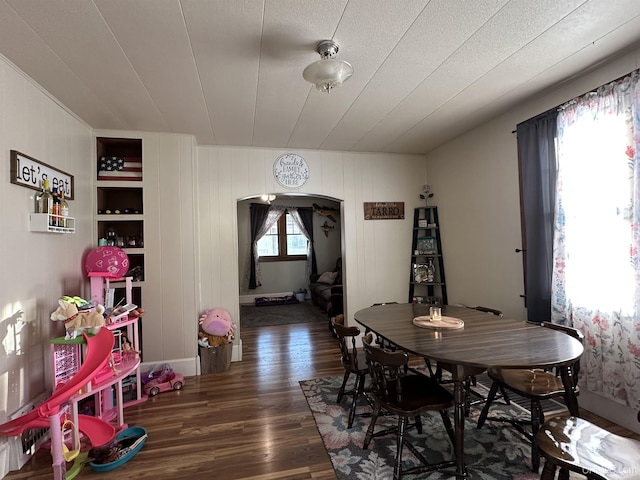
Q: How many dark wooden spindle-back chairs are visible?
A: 6